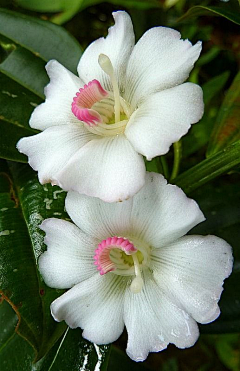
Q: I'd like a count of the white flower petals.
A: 12